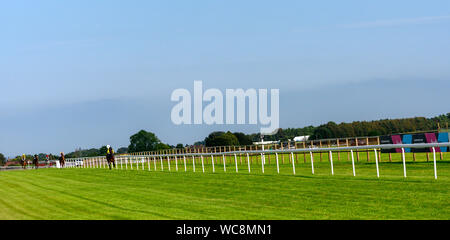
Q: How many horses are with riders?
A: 4